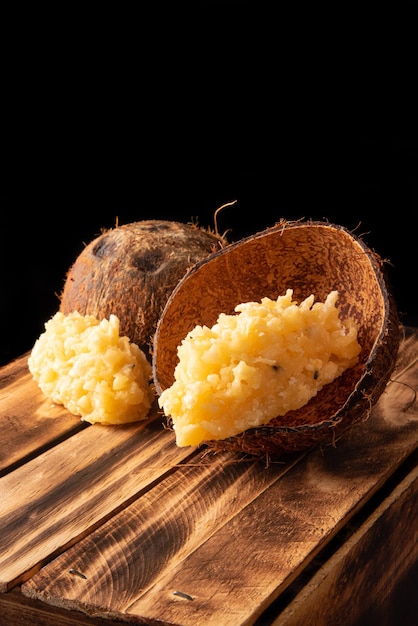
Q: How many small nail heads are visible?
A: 2